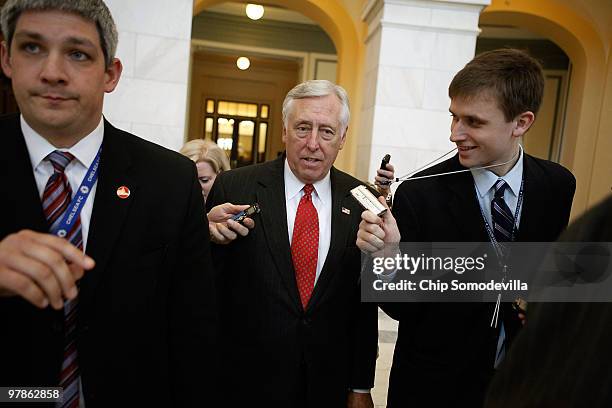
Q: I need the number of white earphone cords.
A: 2